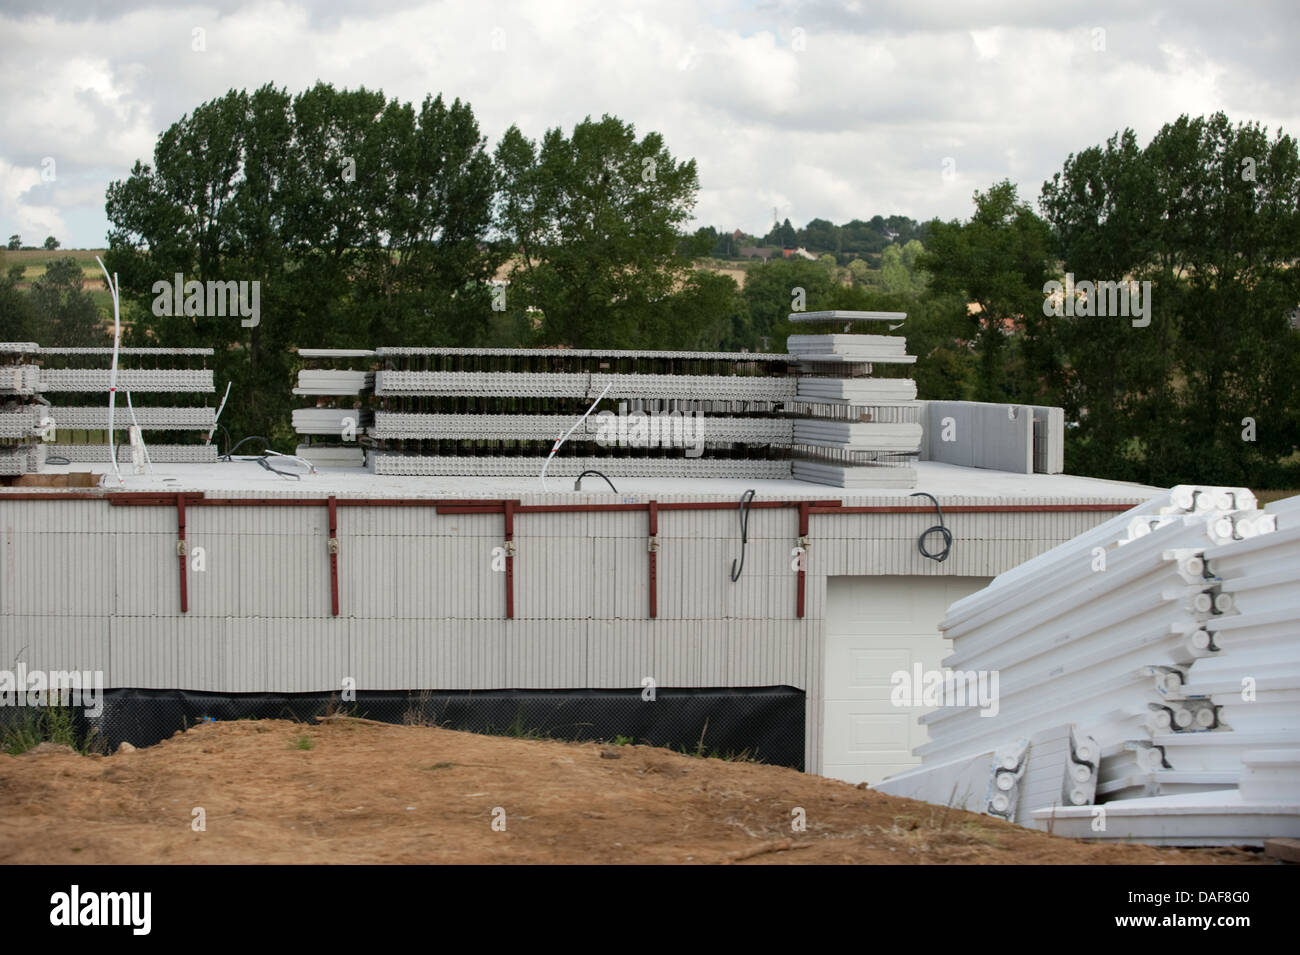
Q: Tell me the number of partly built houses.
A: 1